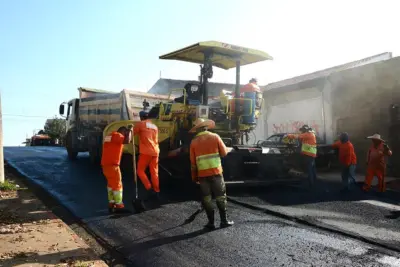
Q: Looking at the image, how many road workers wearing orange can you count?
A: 7